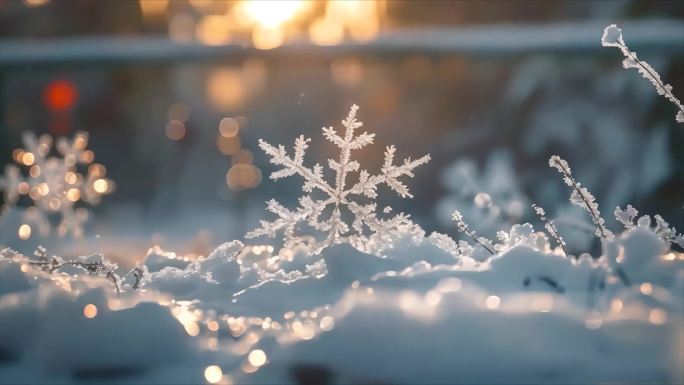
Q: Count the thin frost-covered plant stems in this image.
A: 4